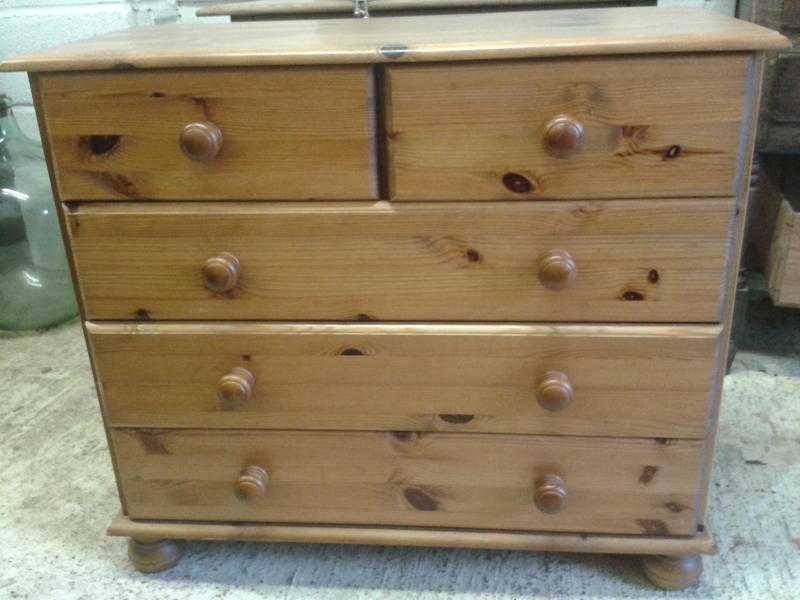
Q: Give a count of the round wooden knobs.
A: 8